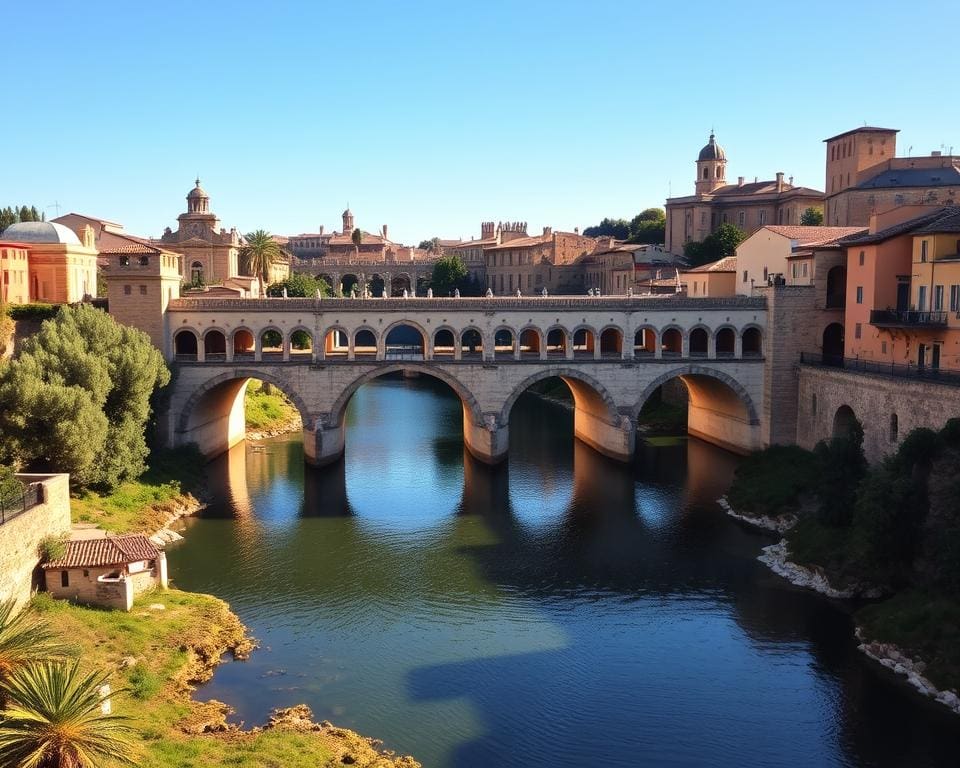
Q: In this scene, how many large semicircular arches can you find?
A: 4